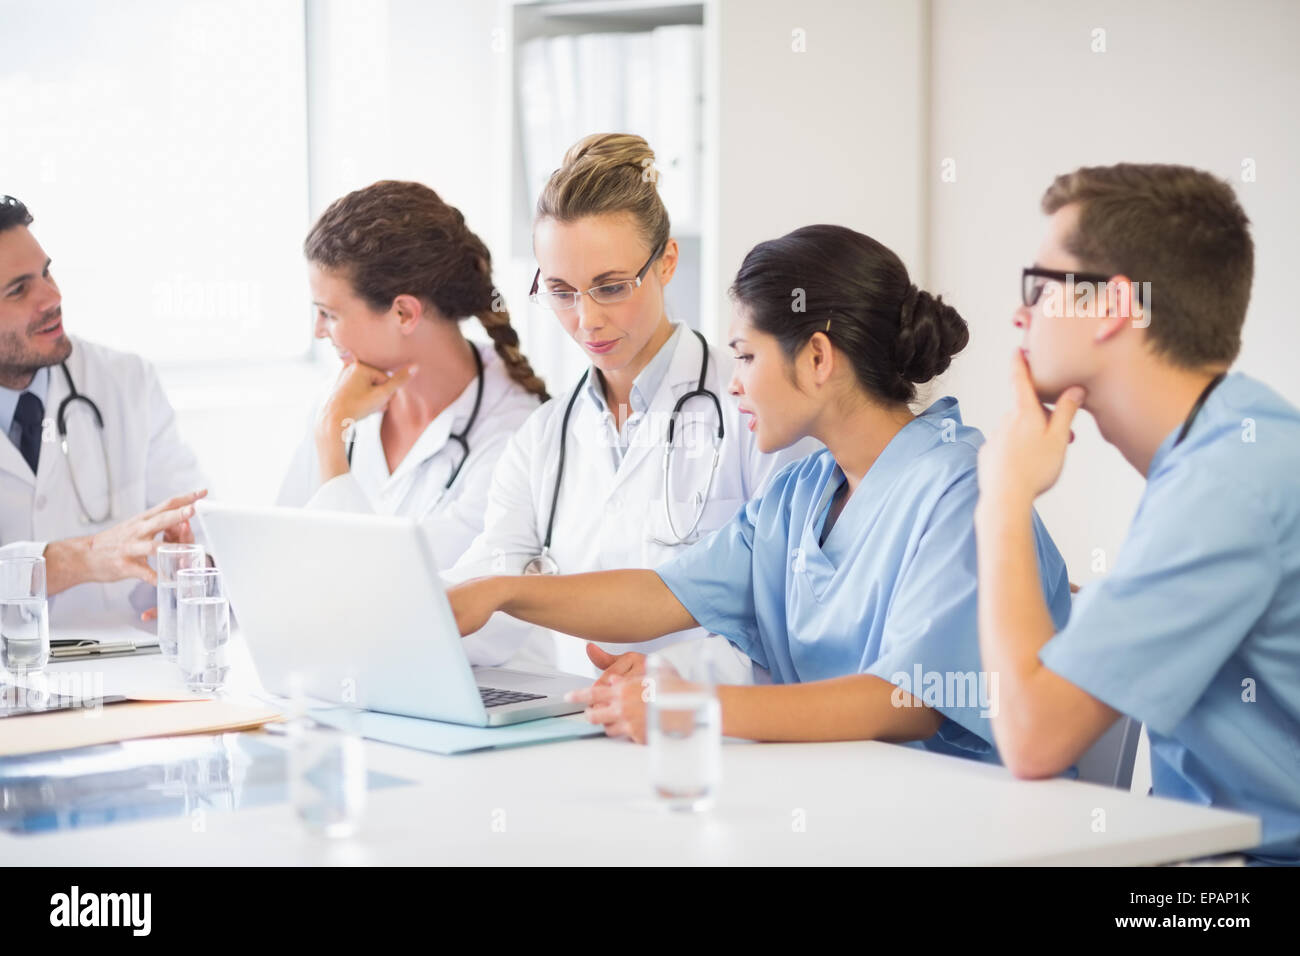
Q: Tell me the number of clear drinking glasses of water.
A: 5